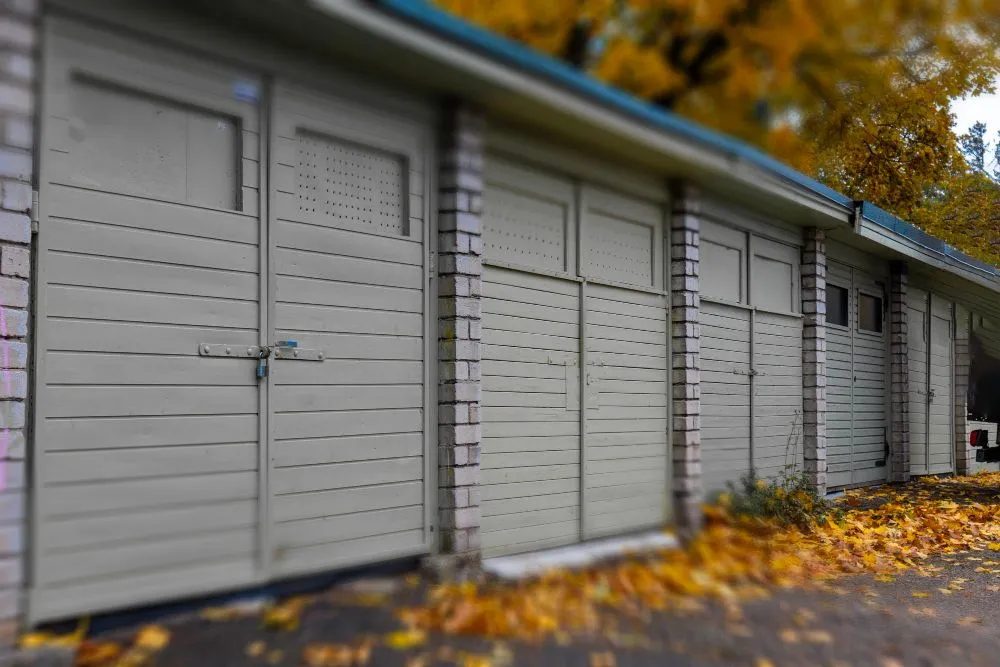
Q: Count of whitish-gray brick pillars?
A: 6